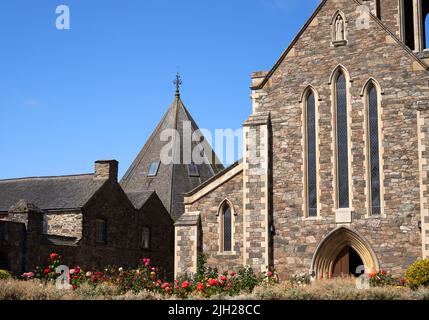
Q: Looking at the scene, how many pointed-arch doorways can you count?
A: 1